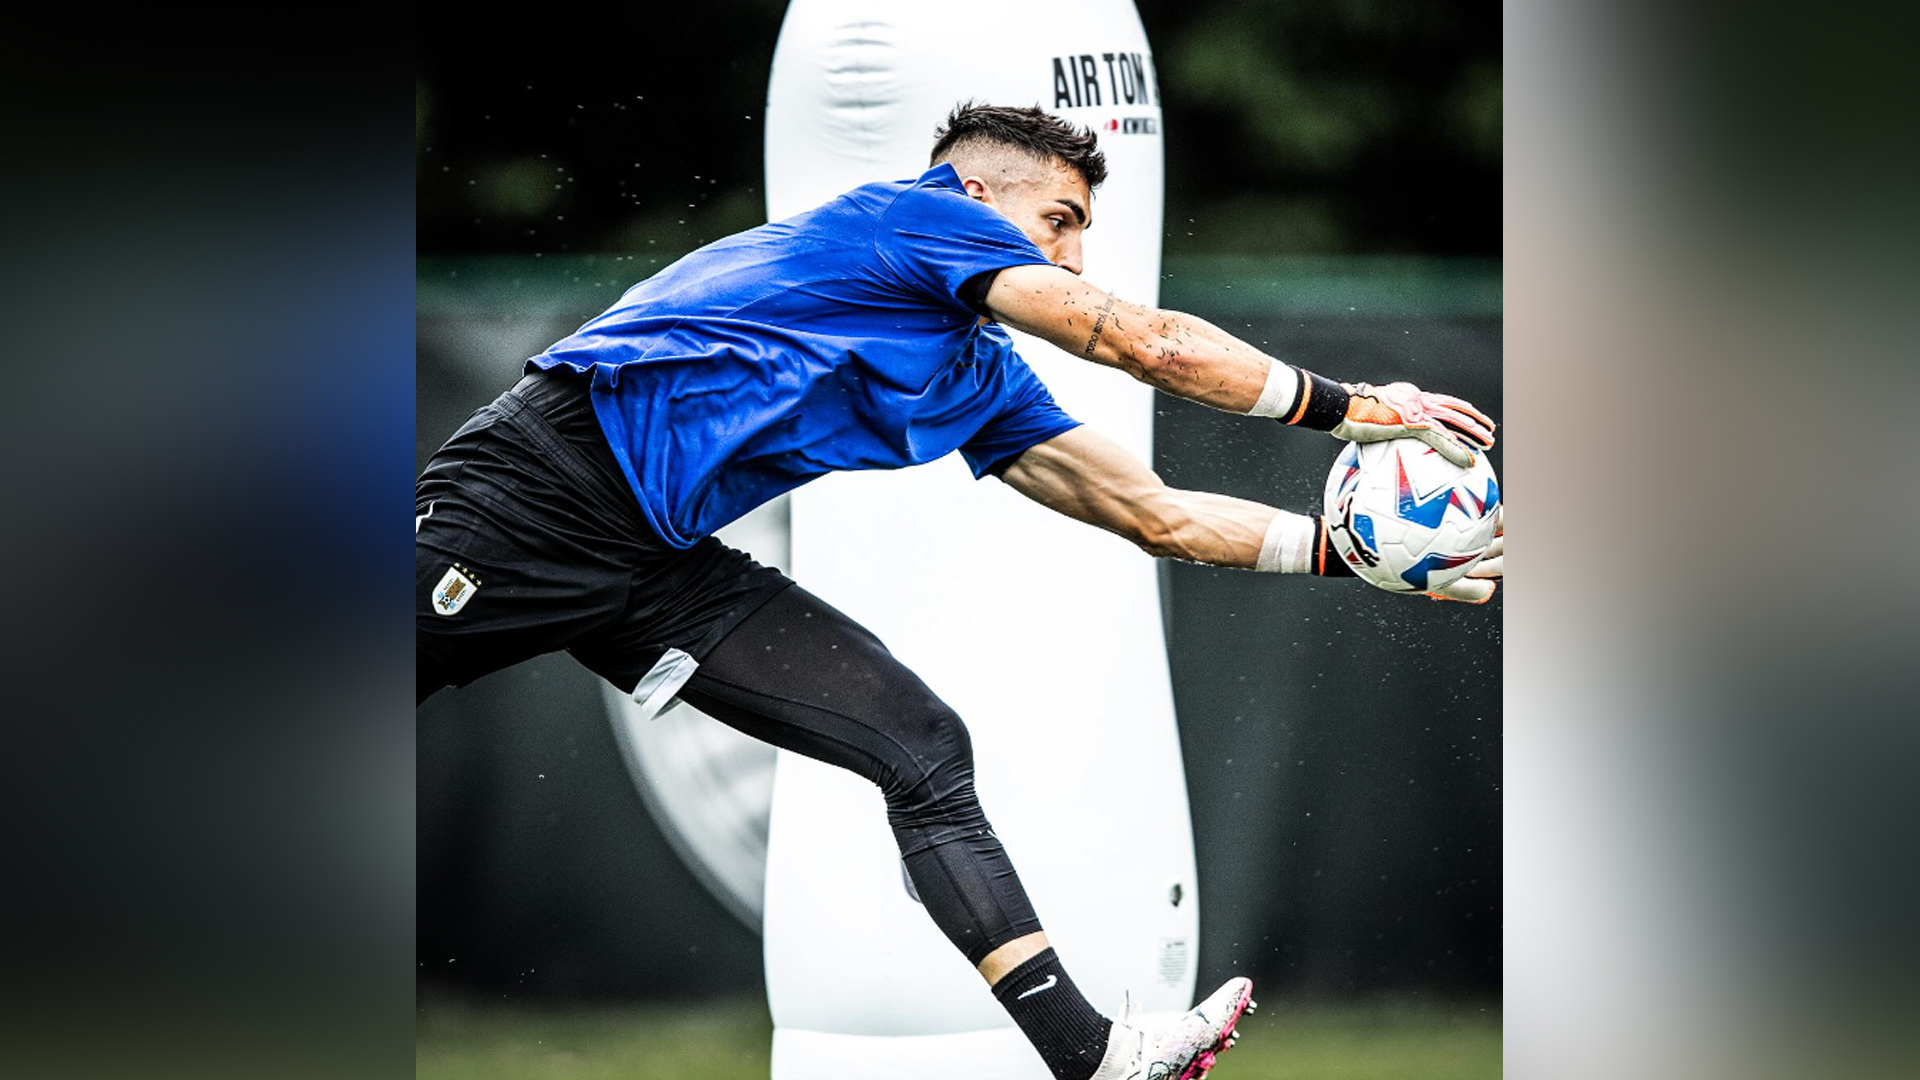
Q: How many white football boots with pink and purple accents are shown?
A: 1